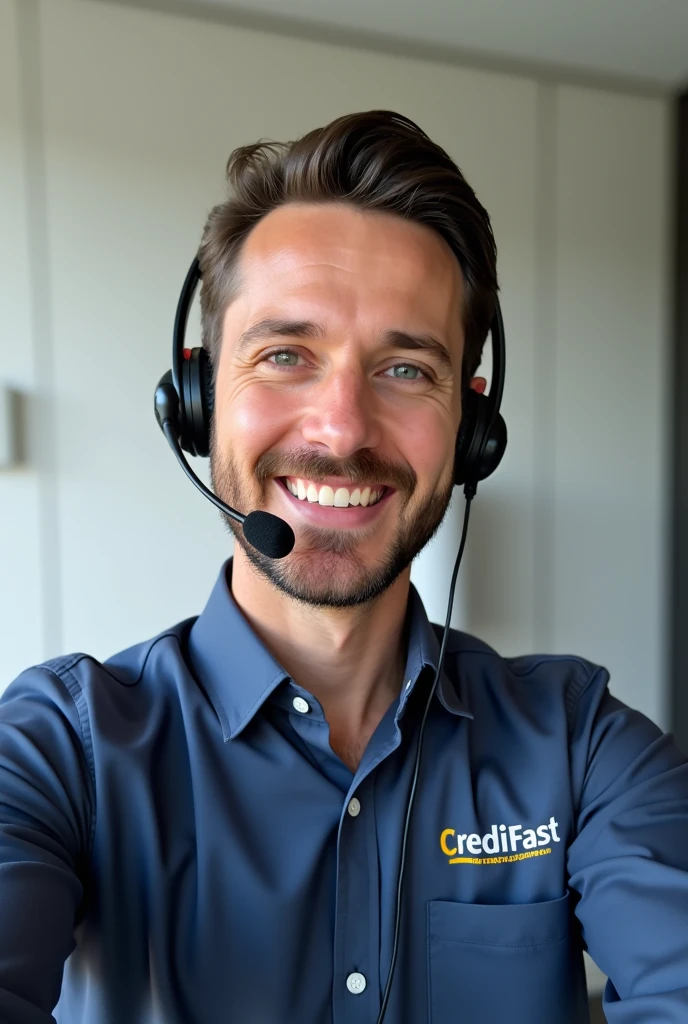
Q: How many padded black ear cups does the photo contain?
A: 2